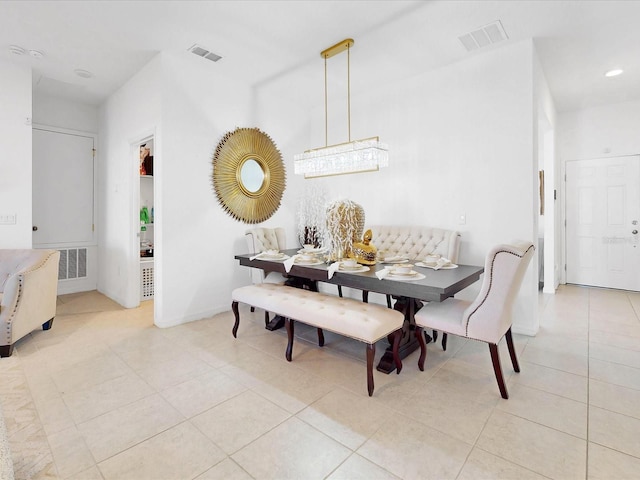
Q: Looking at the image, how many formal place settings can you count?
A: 7